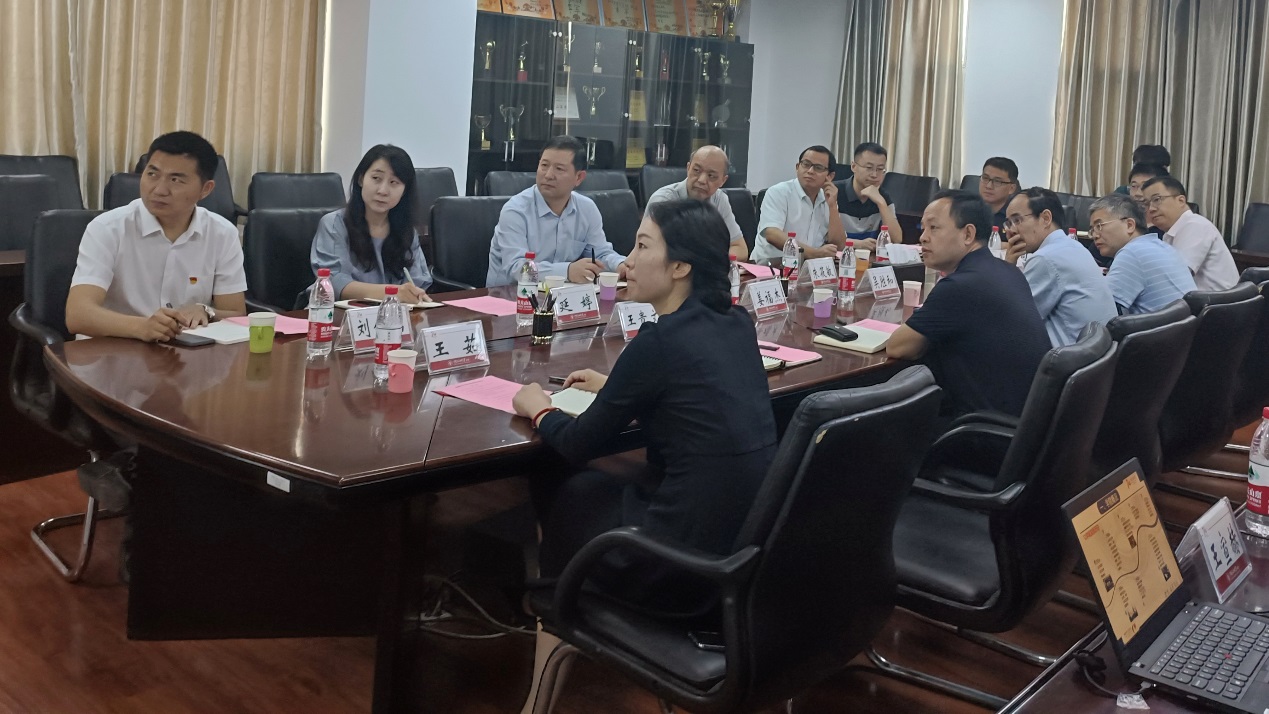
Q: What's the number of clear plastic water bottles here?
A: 10